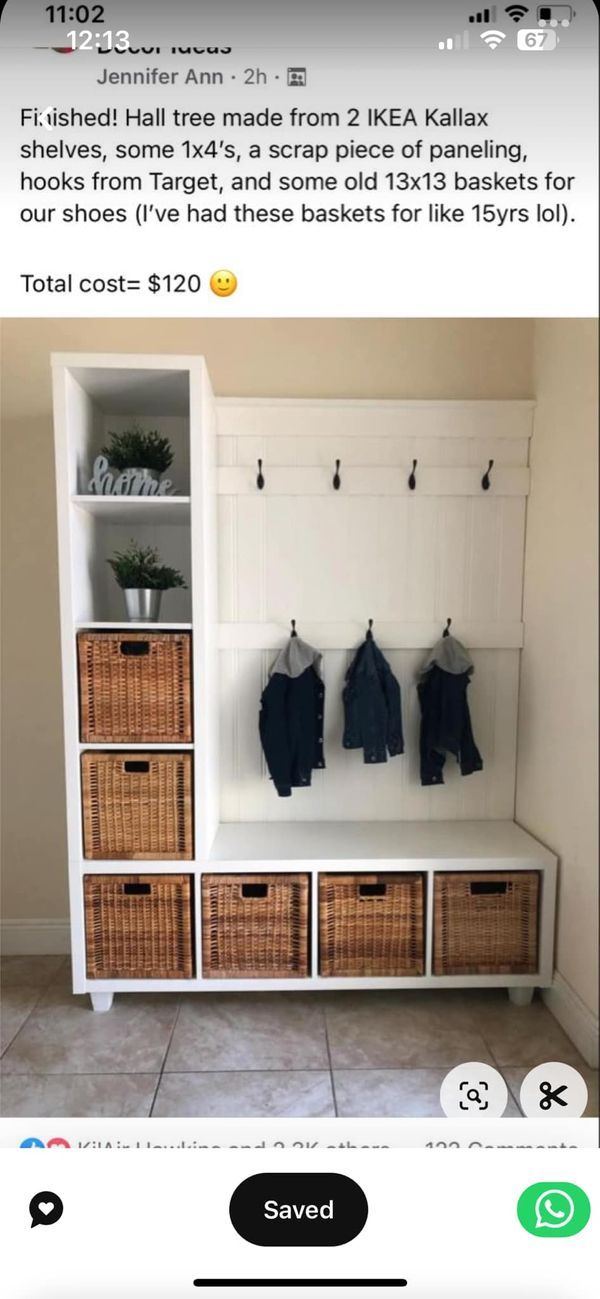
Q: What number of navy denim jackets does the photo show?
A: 3